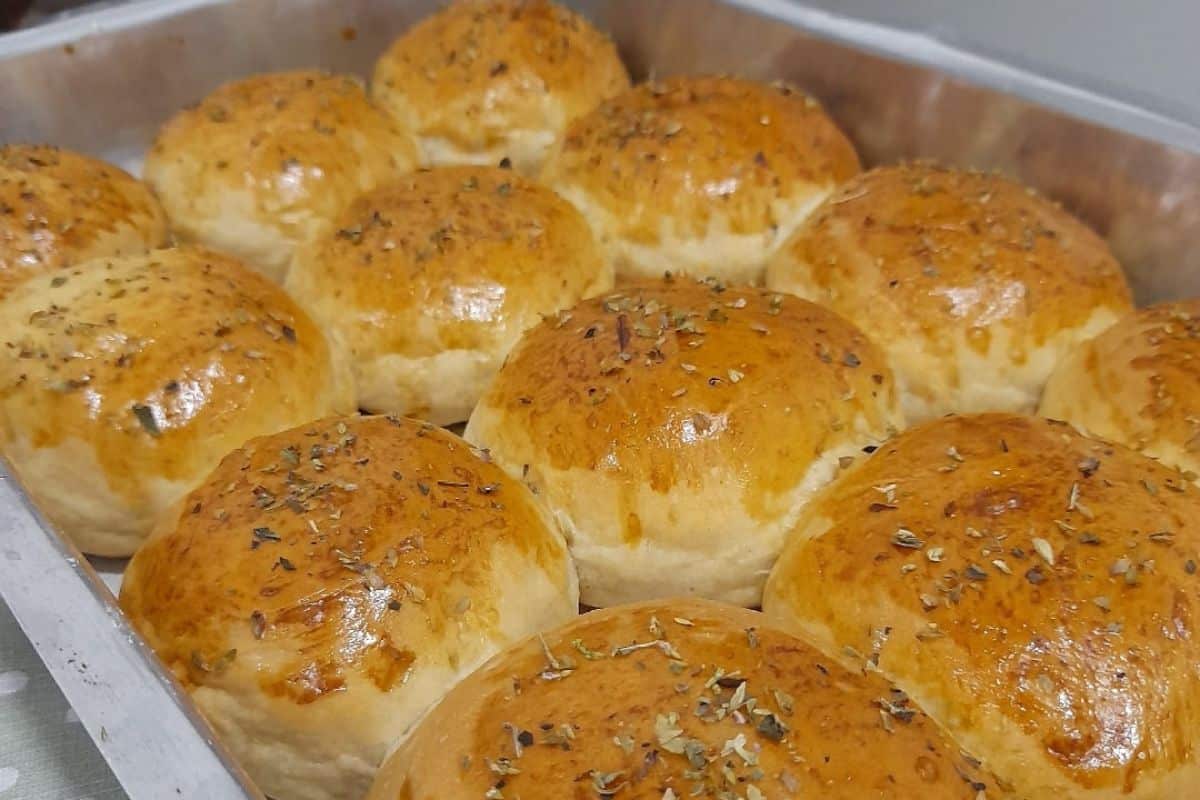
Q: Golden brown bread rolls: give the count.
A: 12